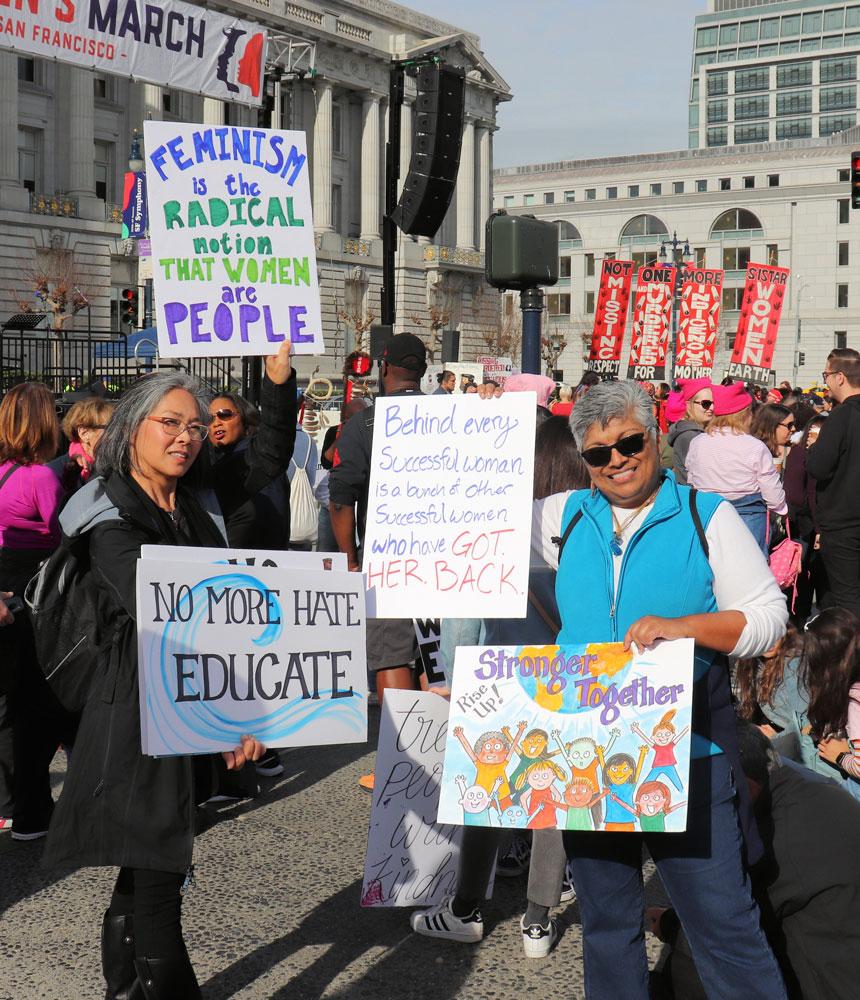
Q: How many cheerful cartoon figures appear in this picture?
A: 10